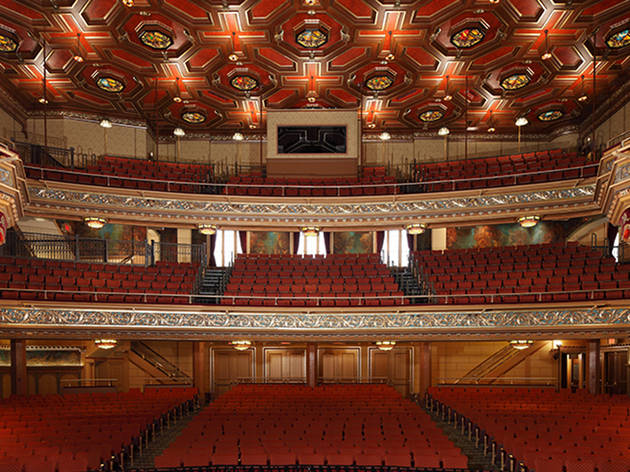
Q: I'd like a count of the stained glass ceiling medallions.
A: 12